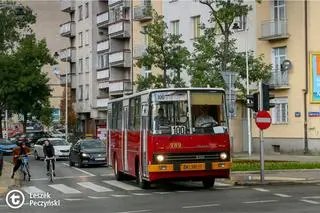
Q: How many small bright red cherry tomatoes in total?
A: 0